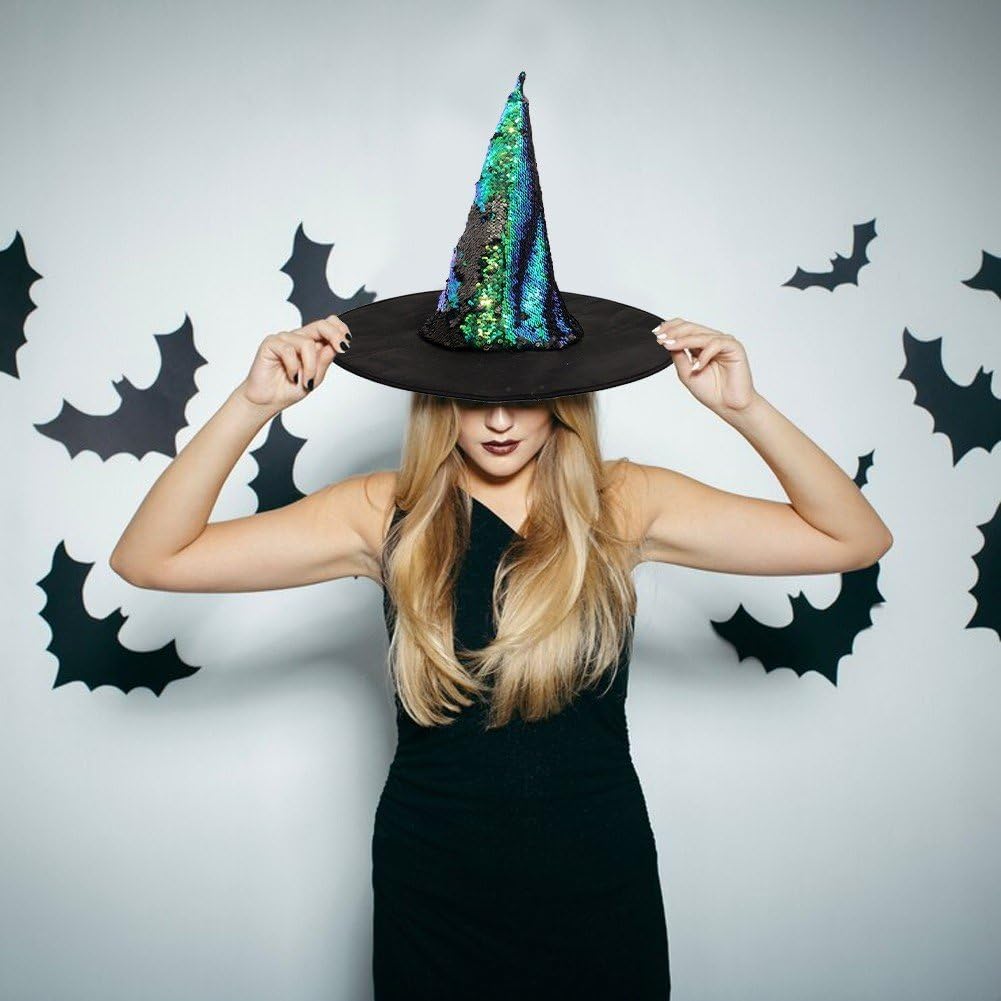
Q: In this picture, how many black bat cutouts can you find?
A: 11